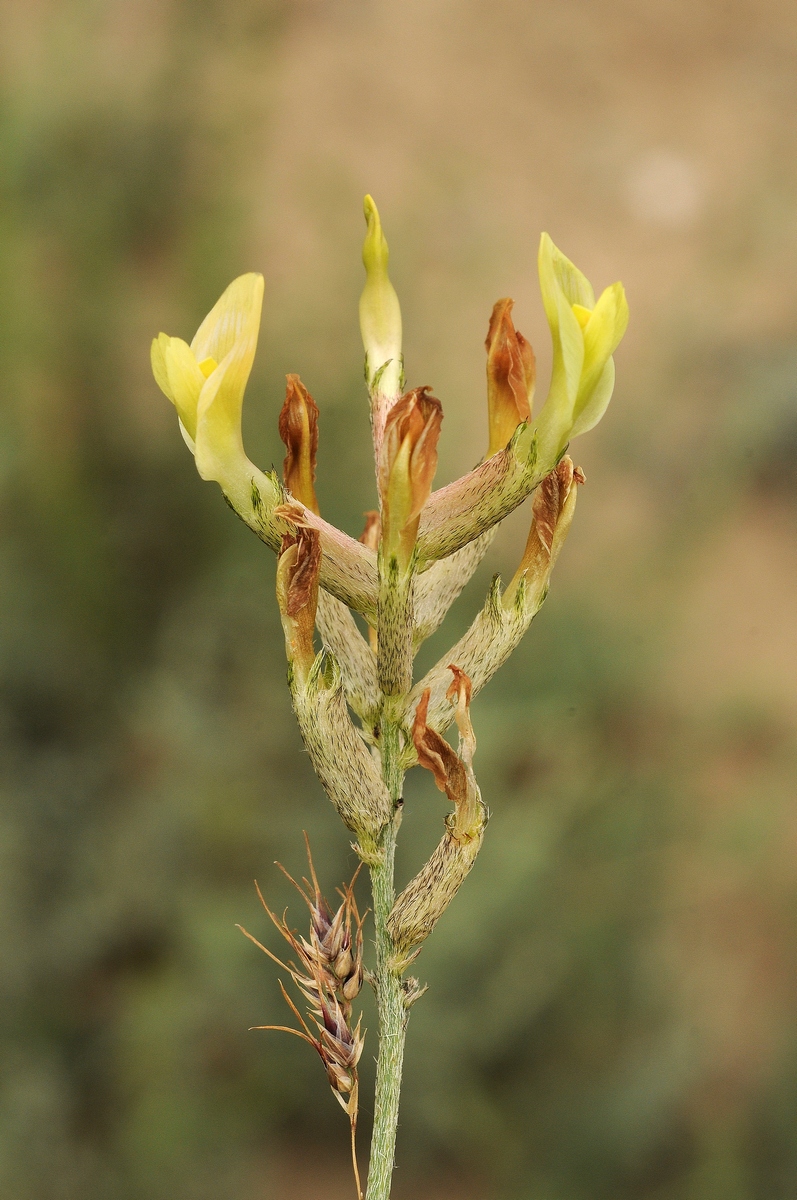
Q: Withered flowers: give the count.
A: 7